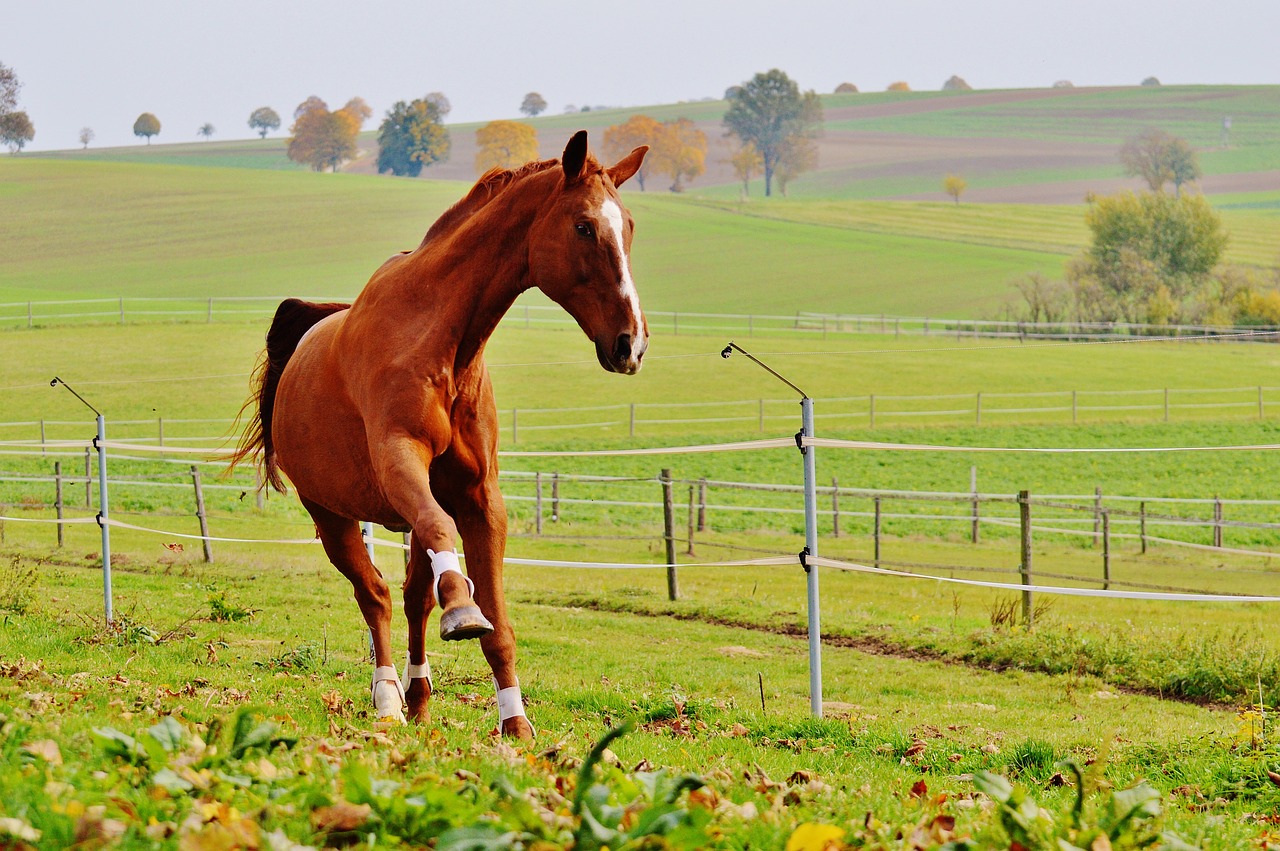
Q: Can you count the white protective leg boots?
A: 4